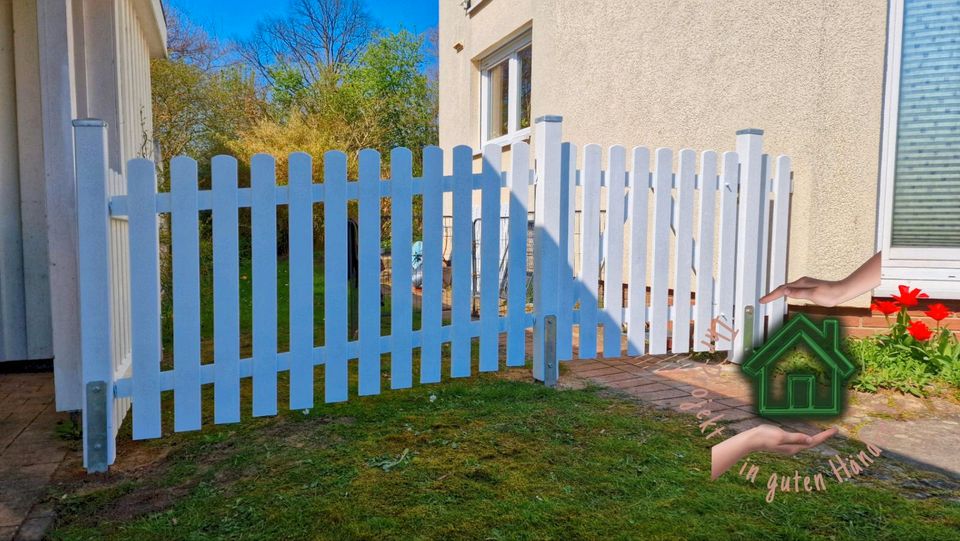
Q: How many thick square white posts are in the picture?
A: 3